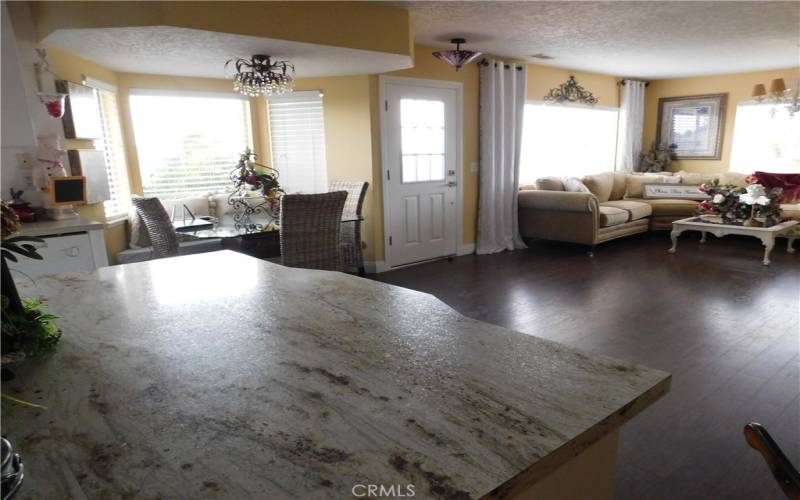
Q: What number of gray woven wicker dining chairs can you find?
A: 3